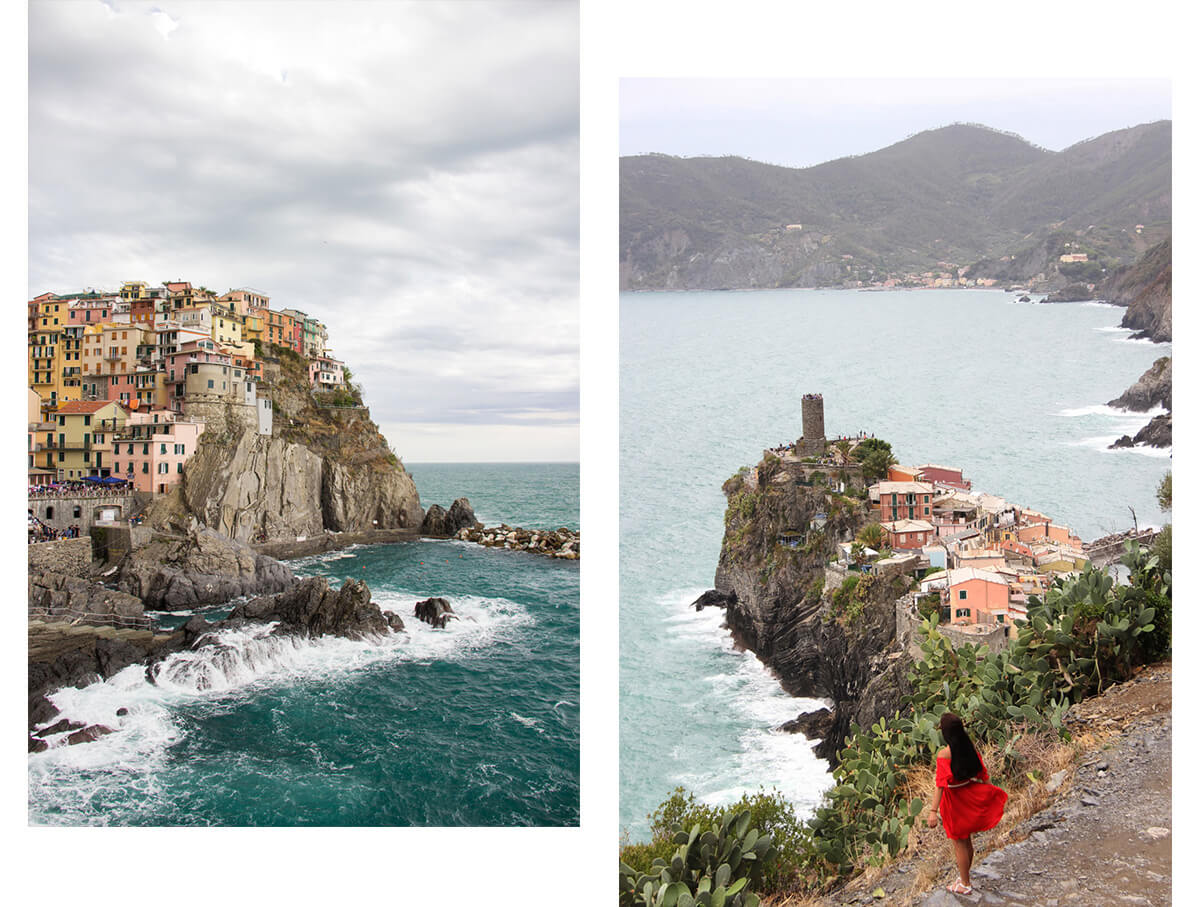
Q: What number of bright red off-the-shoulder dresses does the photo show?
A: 1